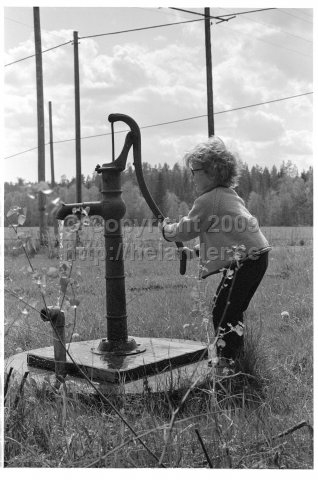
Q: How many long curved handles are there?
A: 1